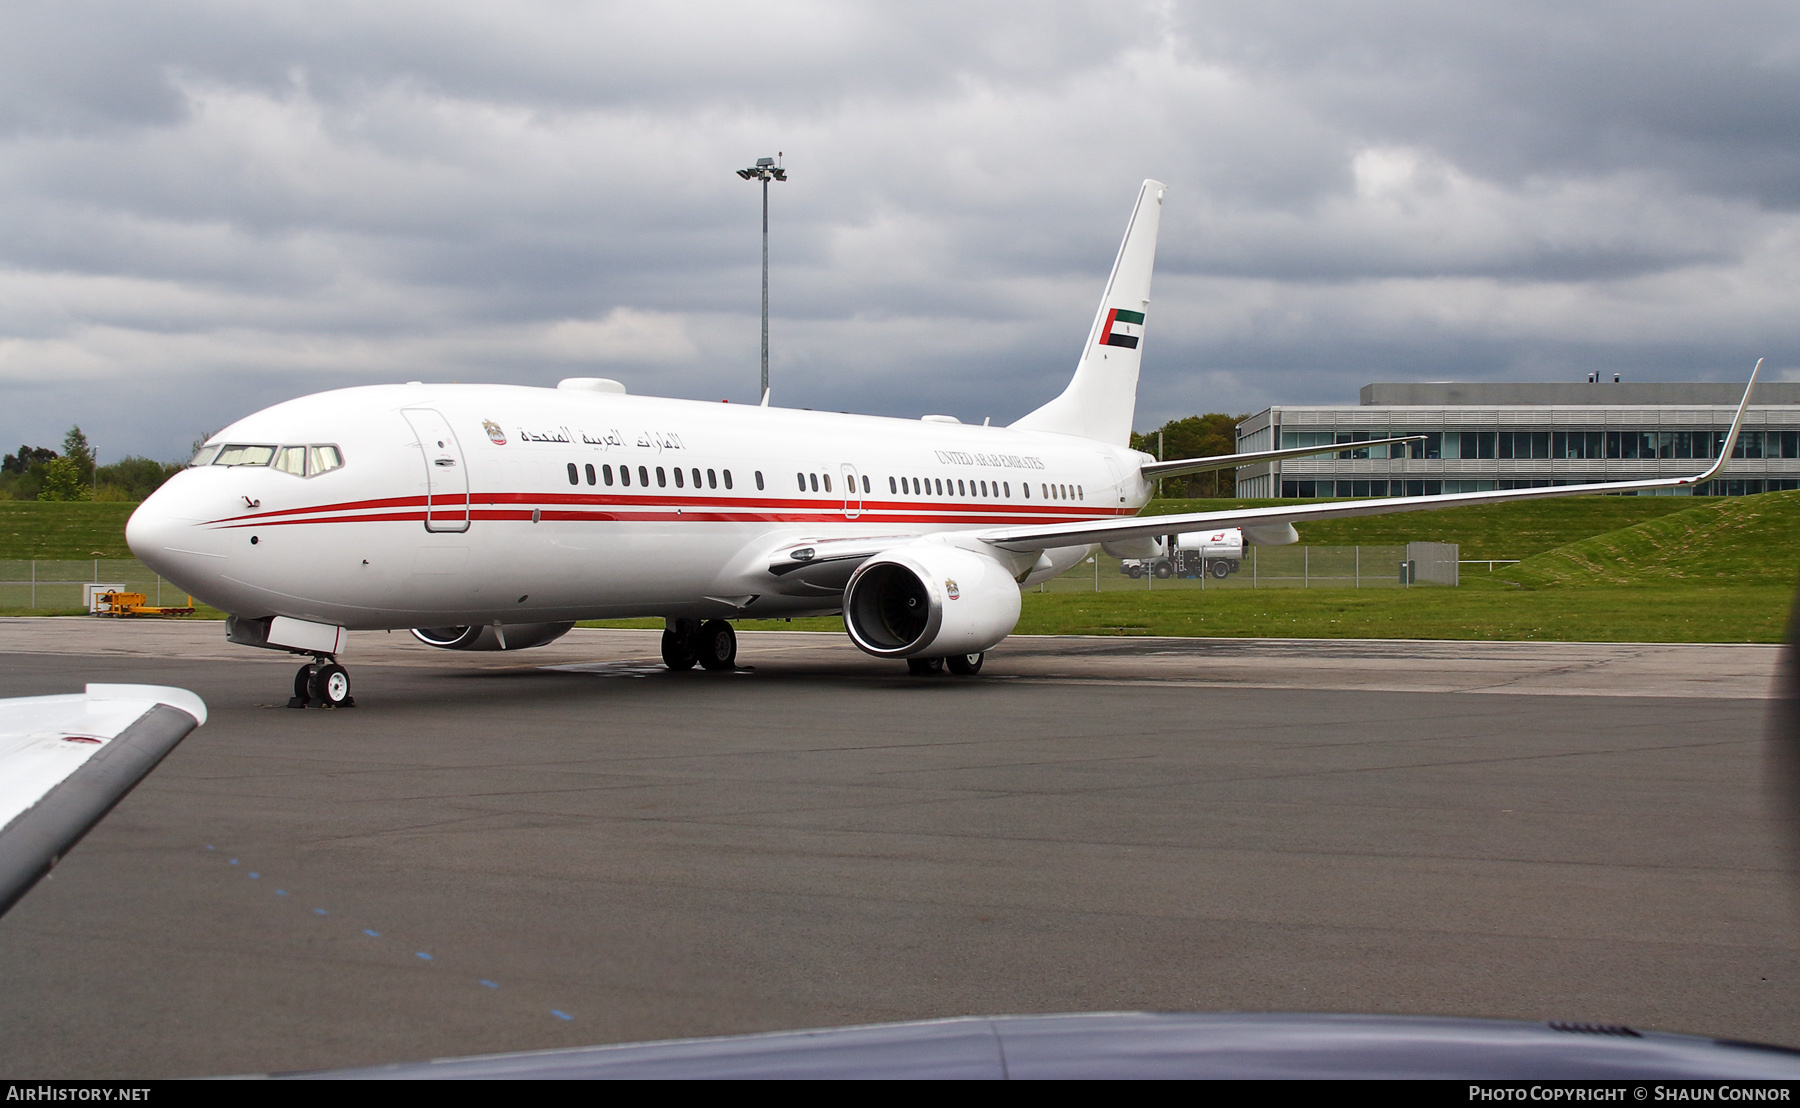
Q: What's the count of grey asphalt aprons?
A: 1